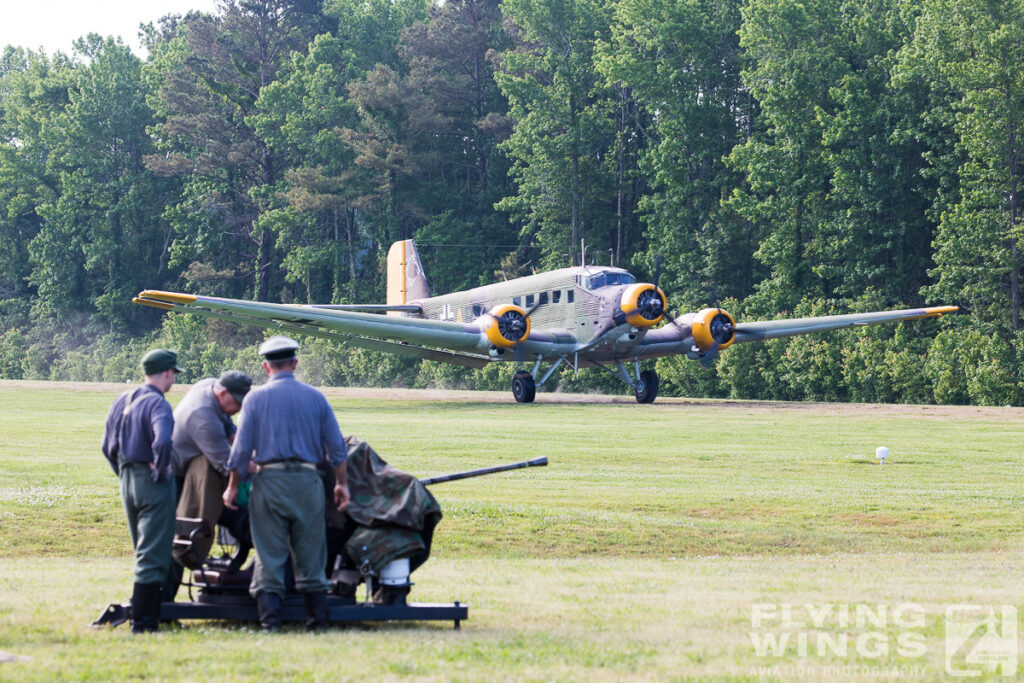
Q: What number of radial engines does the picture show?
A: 3